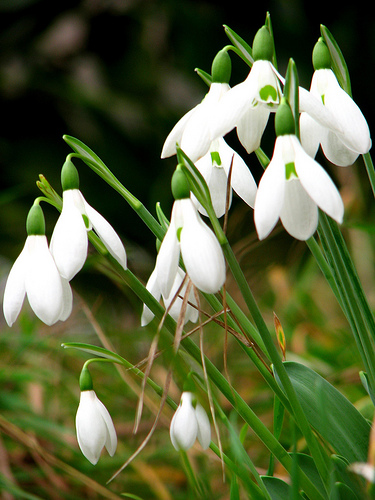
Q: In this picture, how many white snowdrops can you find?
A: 11